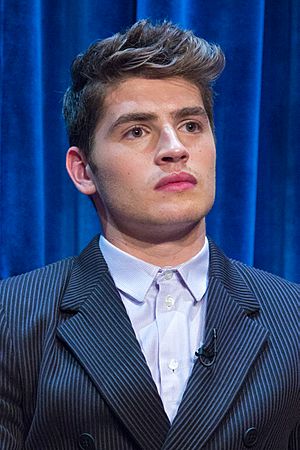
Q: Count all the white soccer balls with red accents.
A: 0